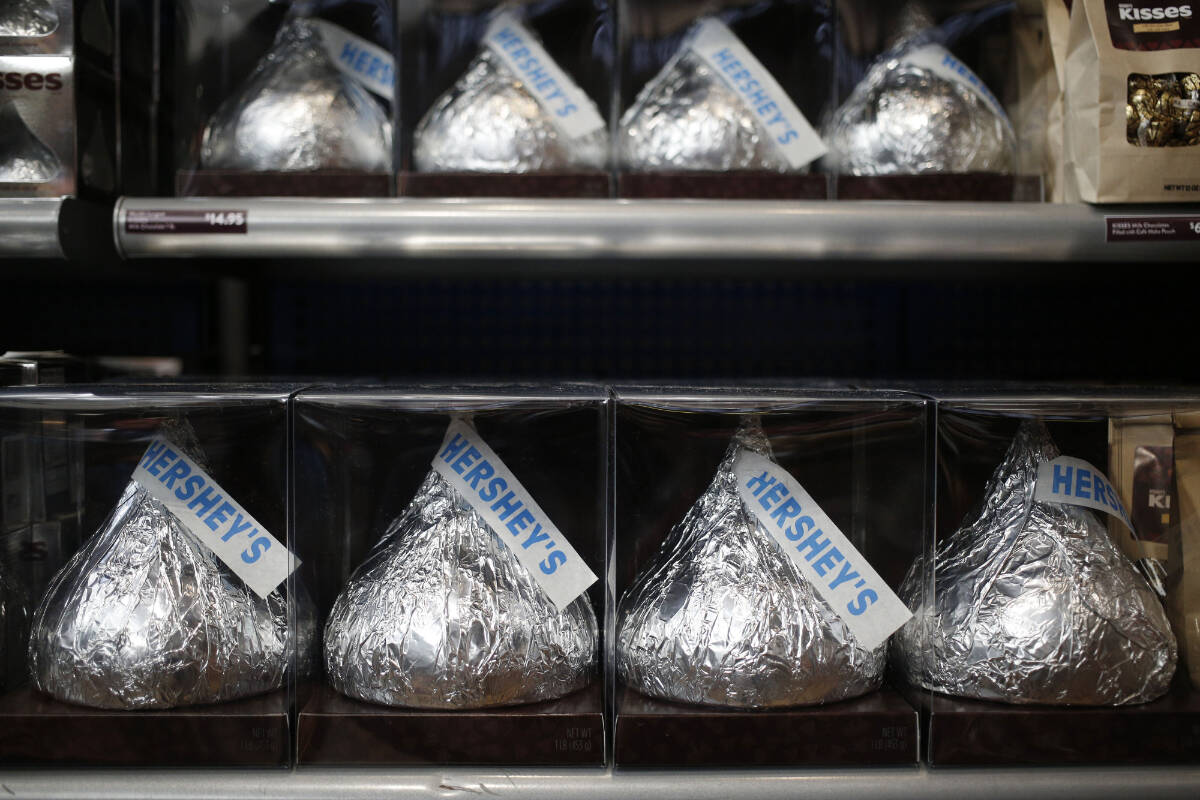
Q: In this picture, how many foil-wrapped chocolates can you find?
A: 8